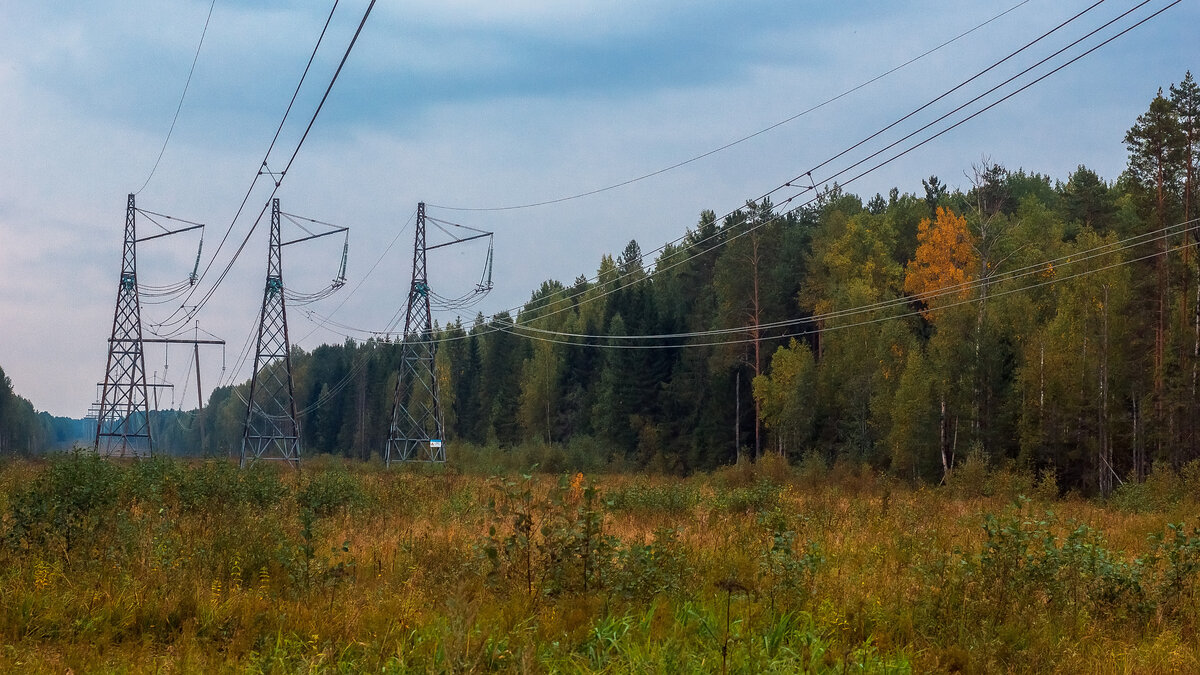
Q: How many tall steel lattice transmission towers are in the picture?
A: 3